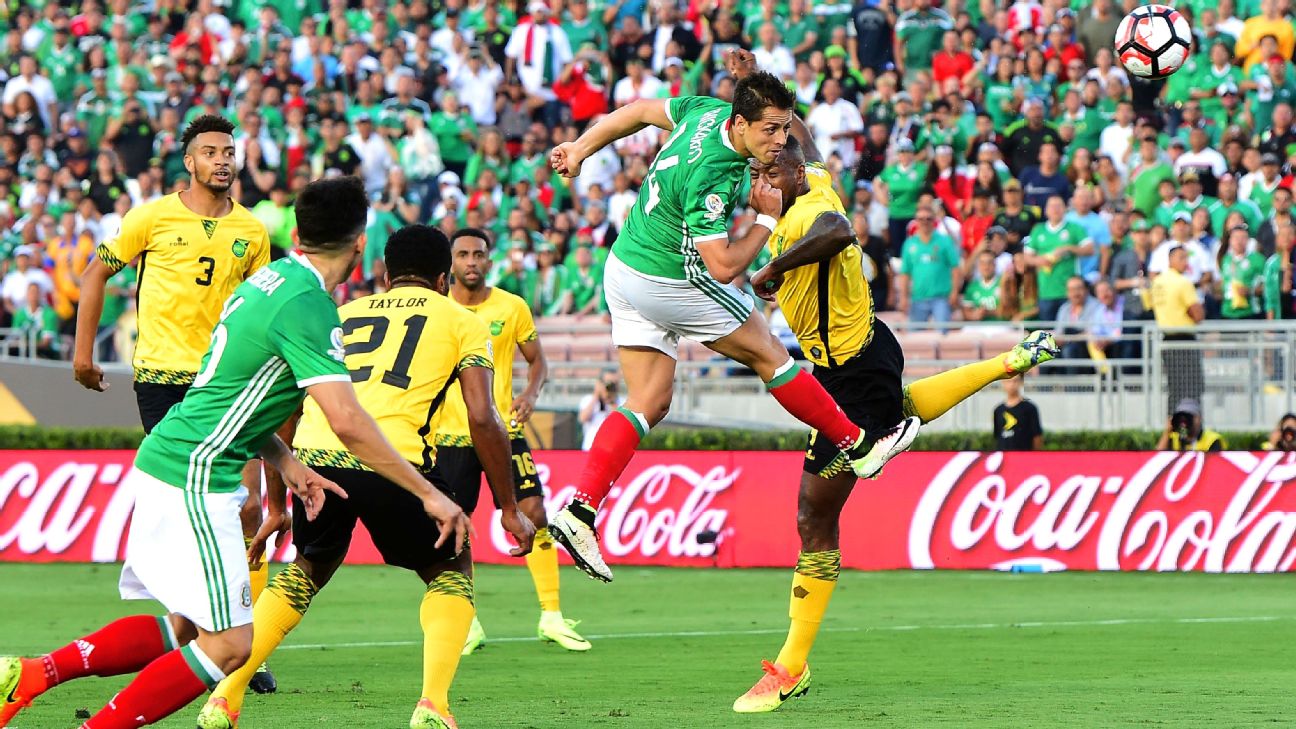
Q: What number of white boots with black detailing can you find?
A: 2